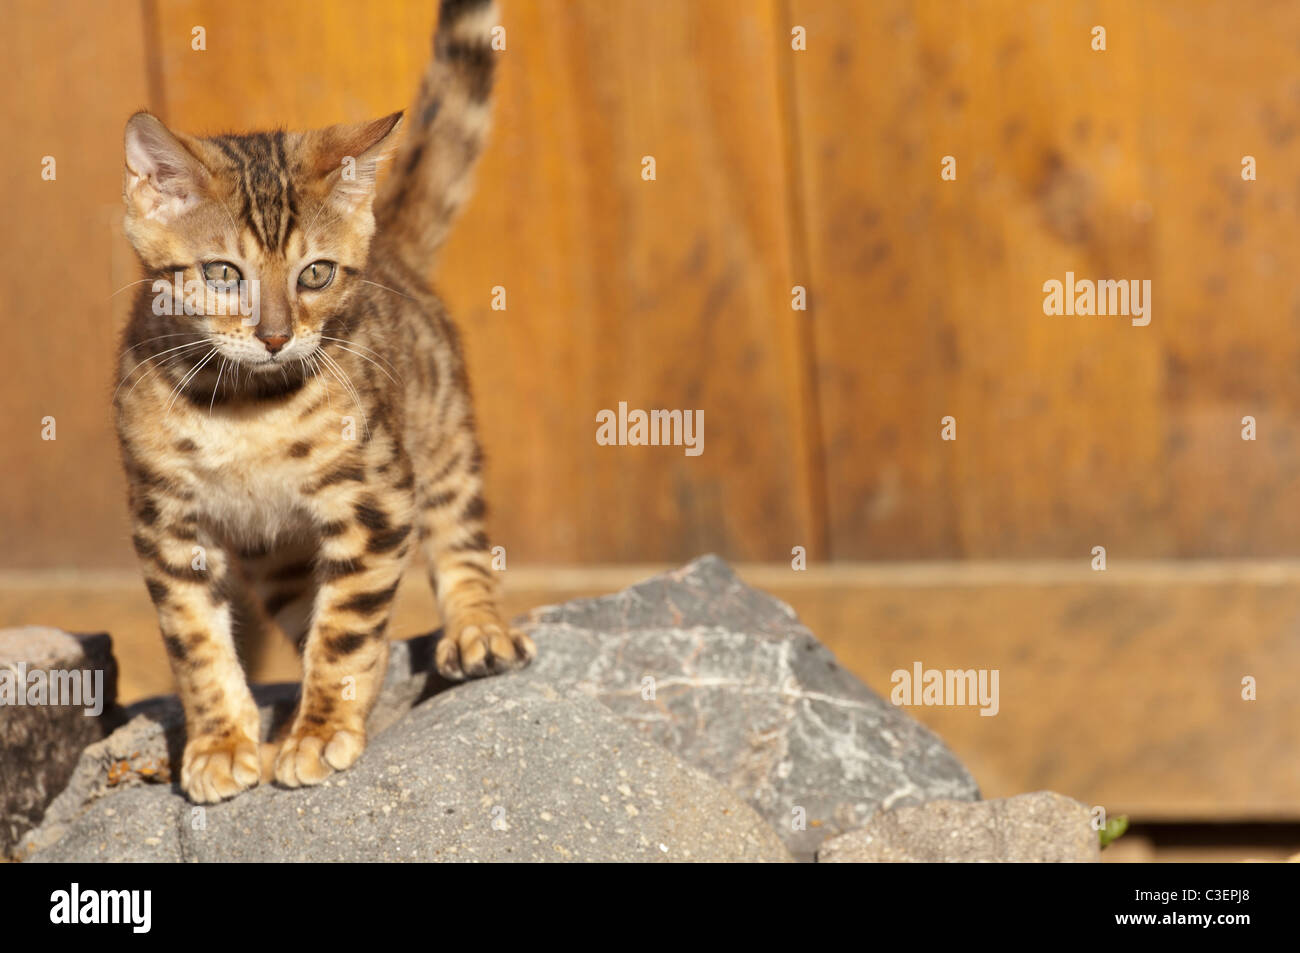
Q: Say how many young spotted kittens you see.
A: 1